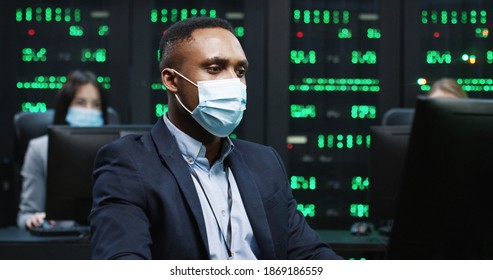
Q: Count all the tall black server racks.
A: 4